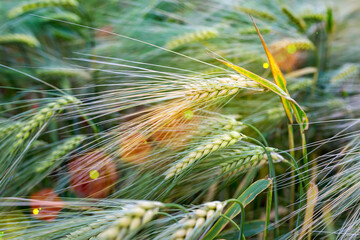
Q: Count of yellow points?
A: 5